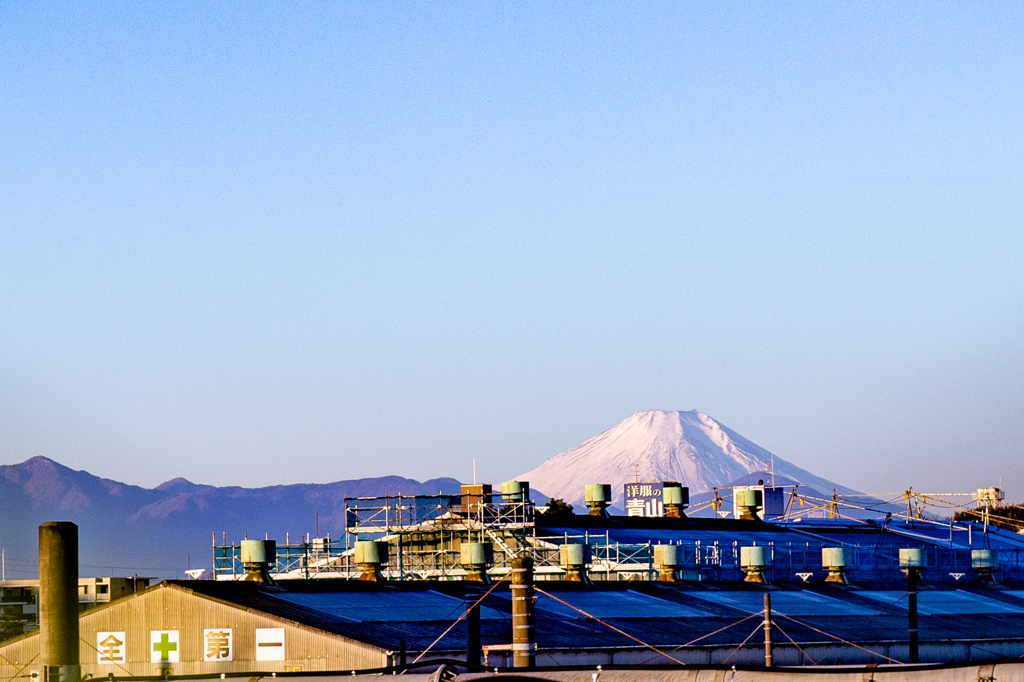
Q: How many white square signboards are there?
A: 4